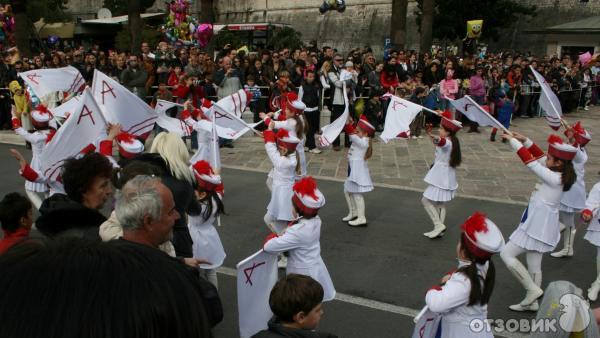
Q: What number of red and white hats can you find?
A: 12